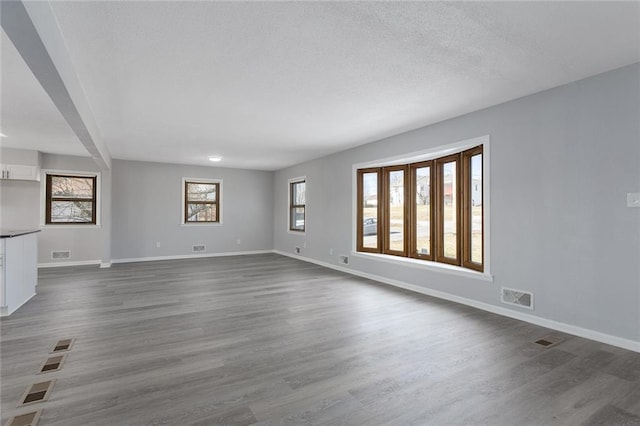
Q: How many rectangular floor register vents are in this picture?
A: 5